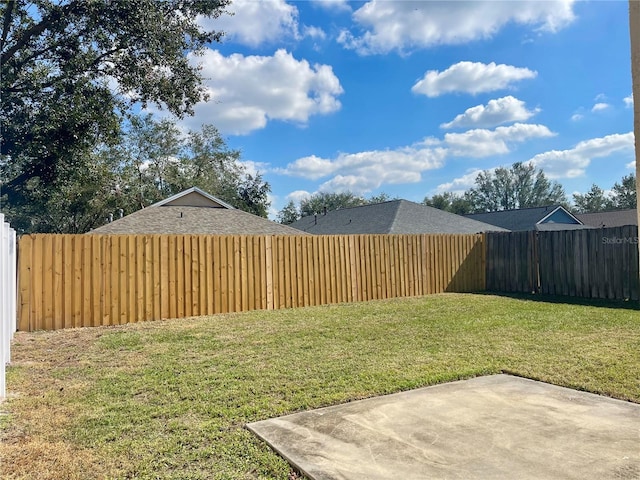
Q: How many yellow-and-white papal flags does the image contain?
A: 0